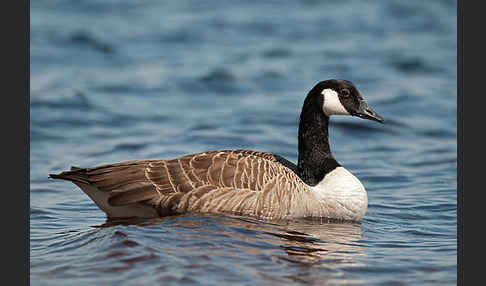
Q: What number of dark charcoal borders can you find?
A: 2